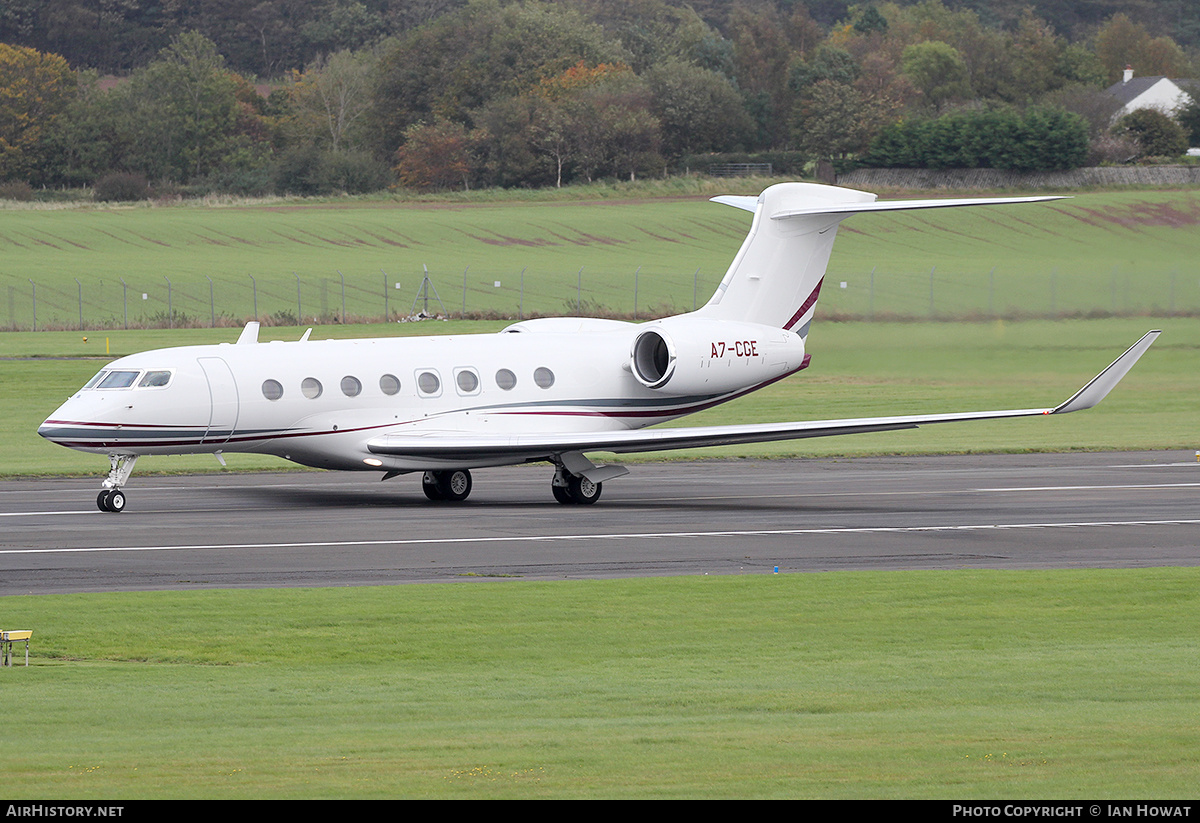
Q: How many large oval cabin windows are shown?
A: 8